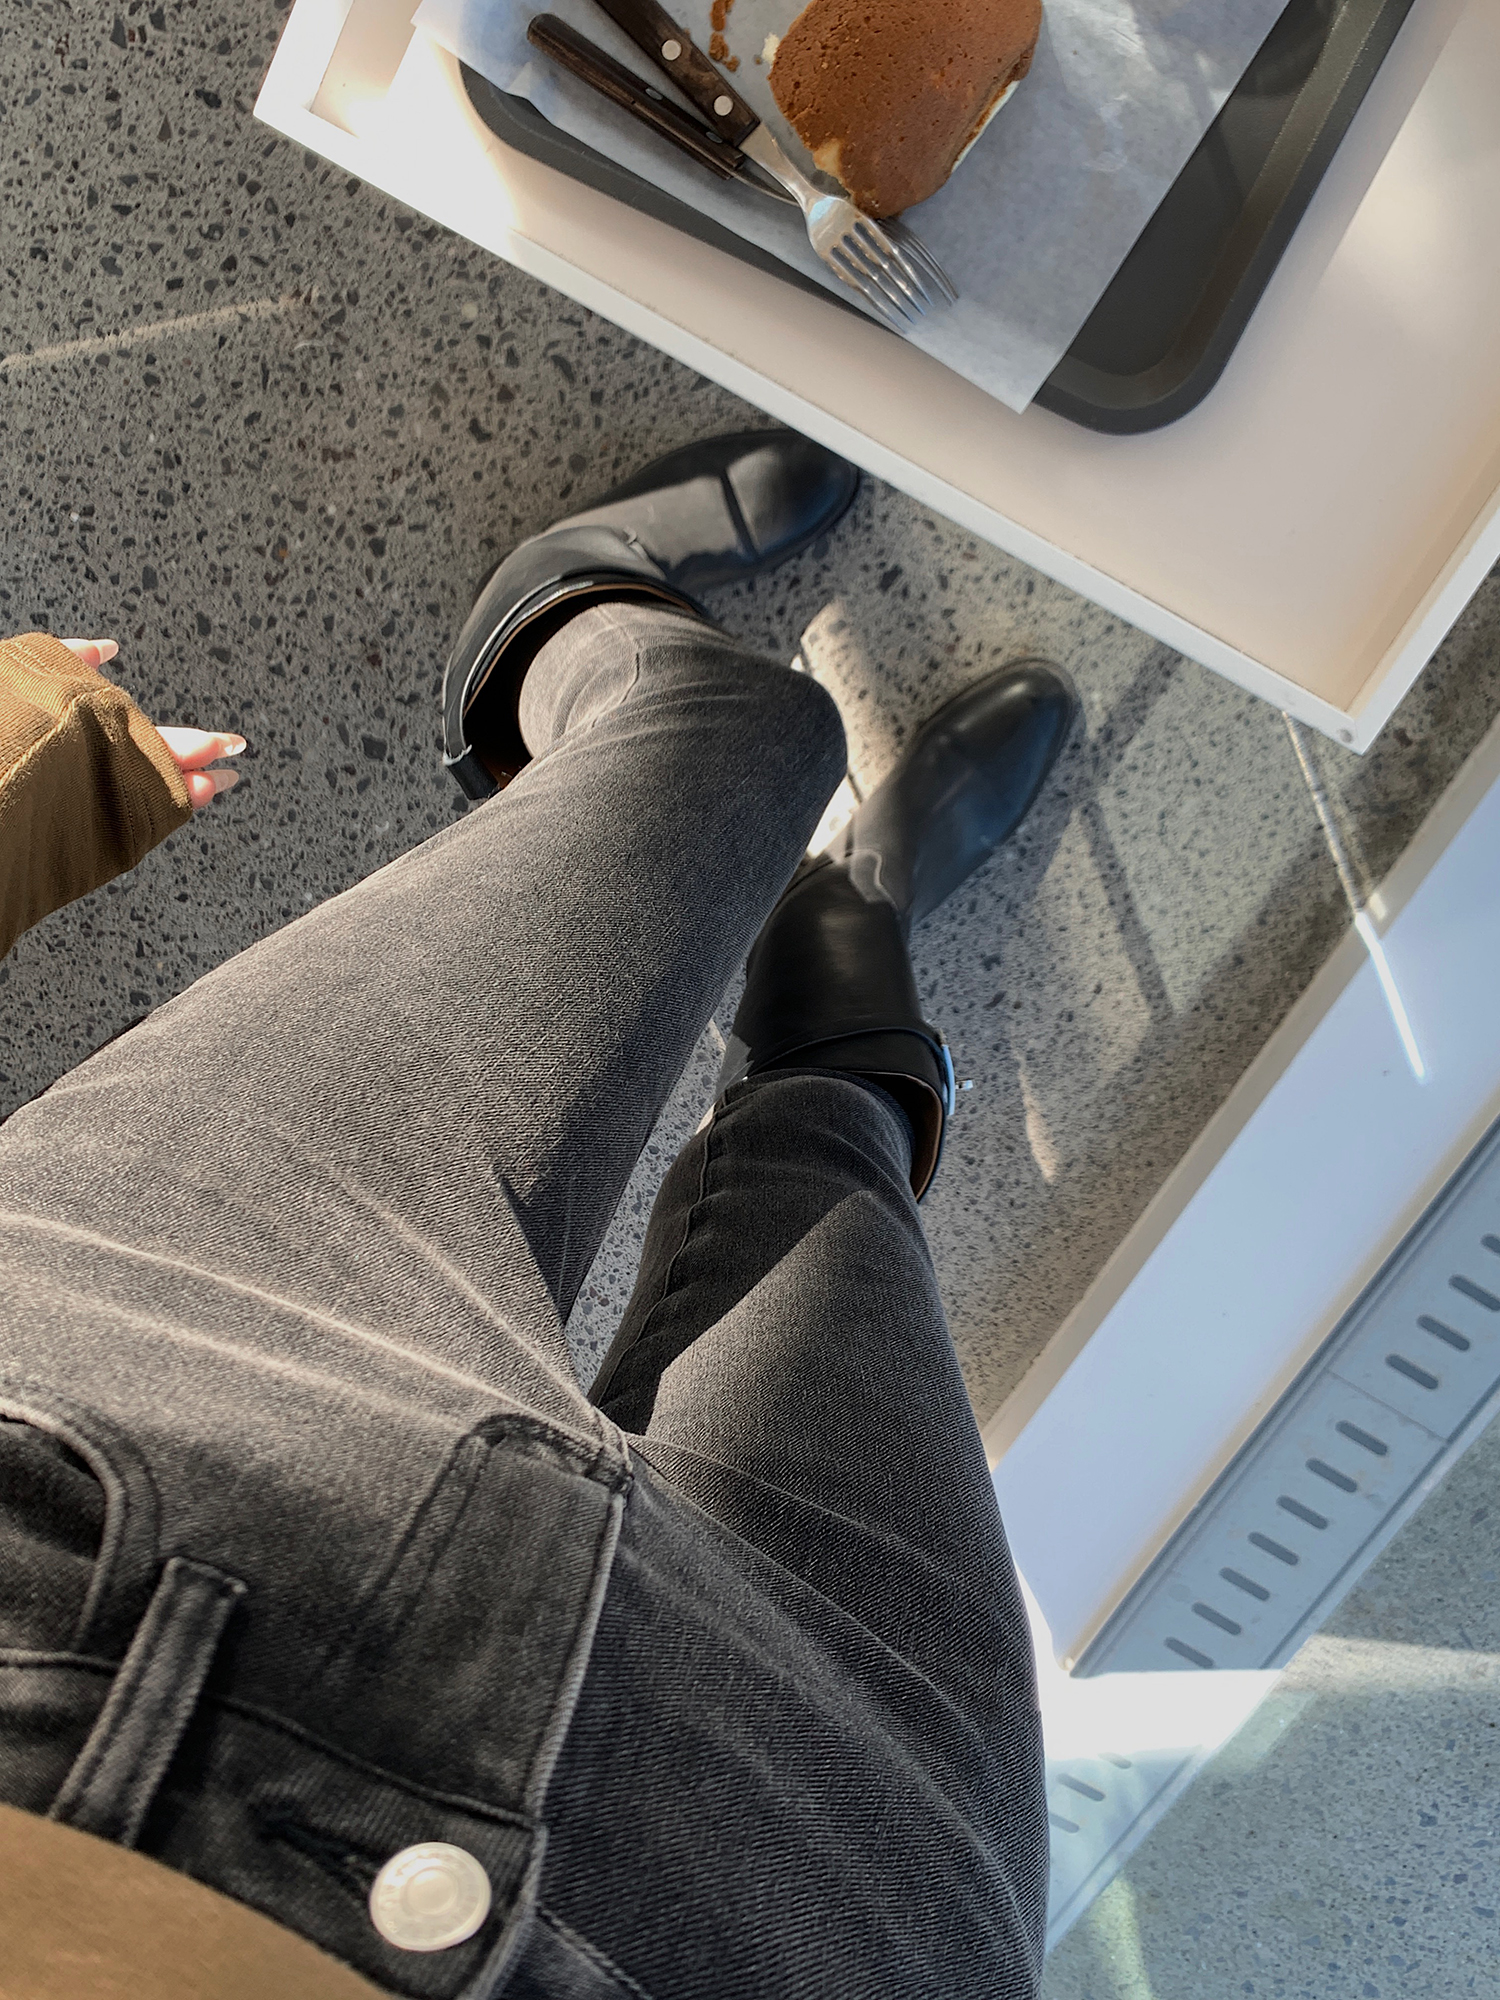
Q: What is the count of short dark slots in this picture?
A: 14